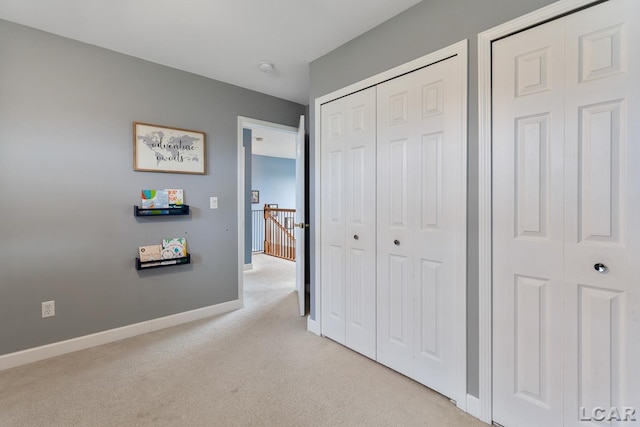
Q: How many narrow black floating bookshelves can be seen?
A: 2